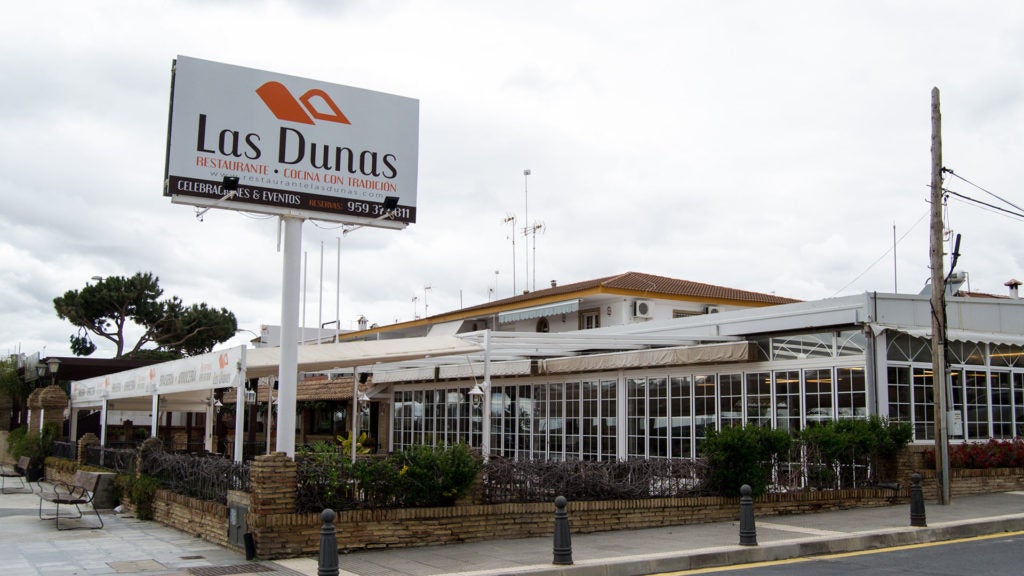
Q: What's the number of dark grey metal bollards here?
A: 4